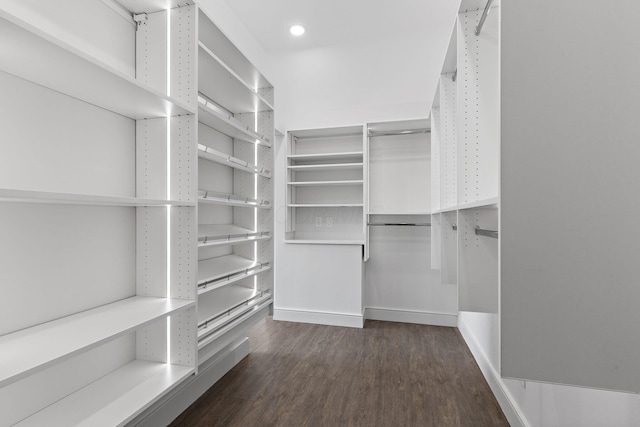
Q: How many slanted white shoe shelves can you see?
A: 6